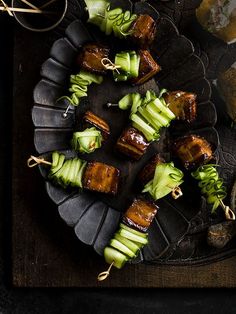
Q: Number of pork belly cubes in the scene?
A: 10